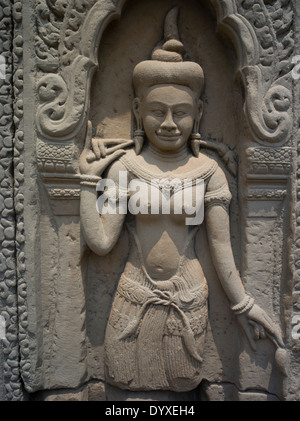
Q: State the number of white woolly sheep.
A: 0